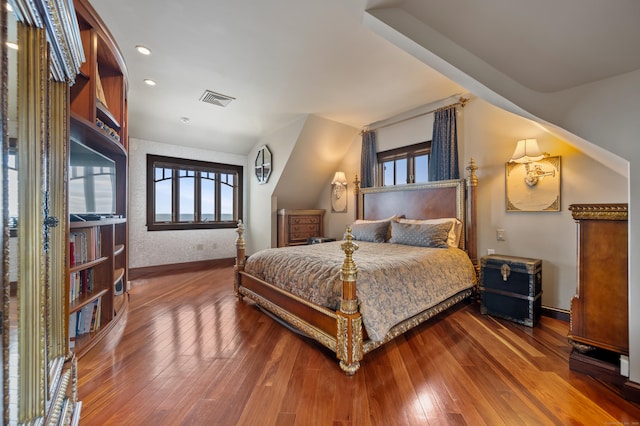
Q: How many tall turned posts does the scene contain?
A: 4